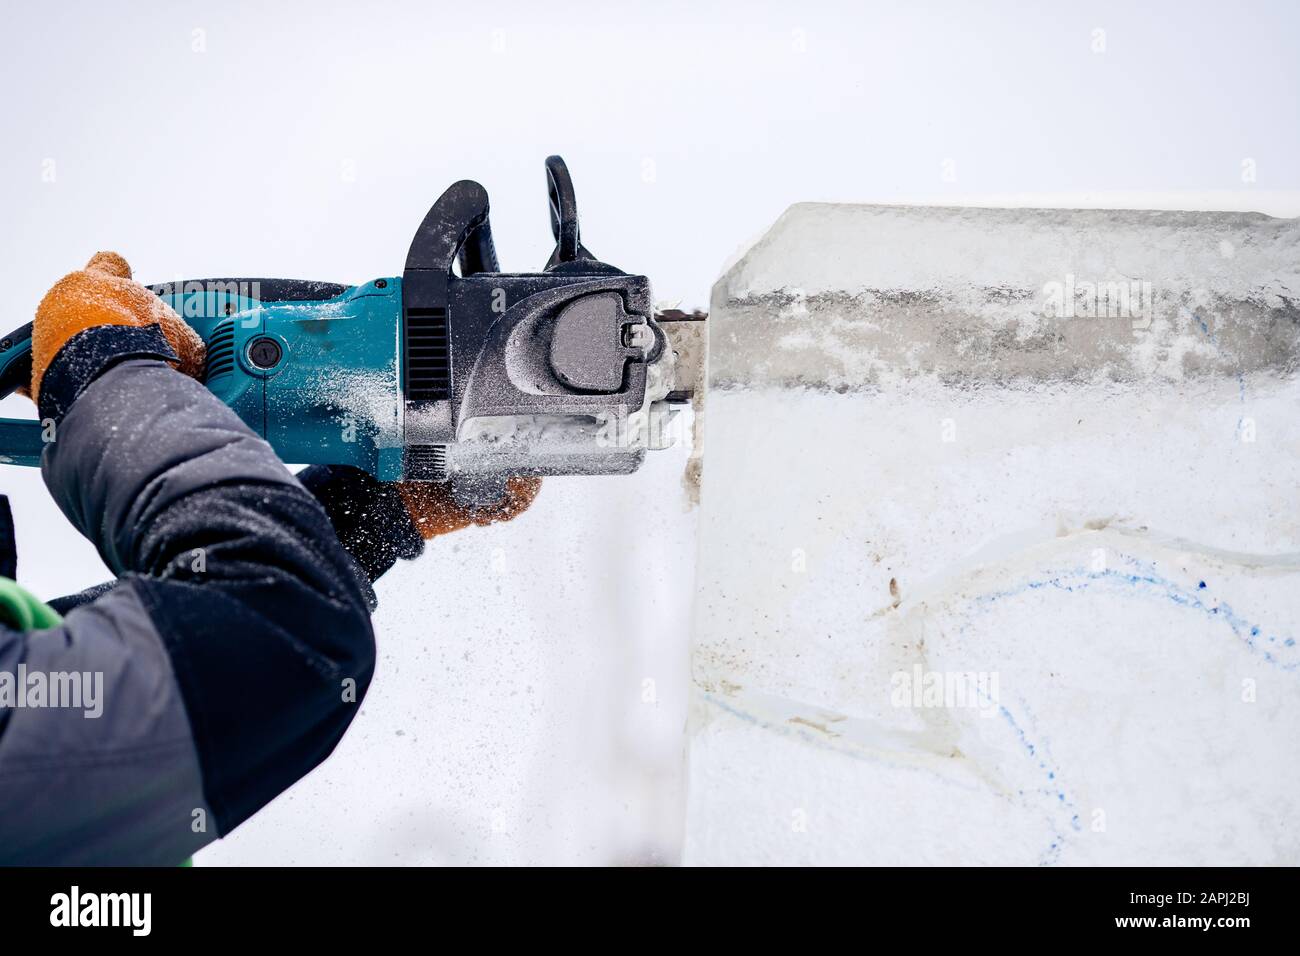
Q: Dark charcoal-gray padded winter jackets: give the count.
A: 1